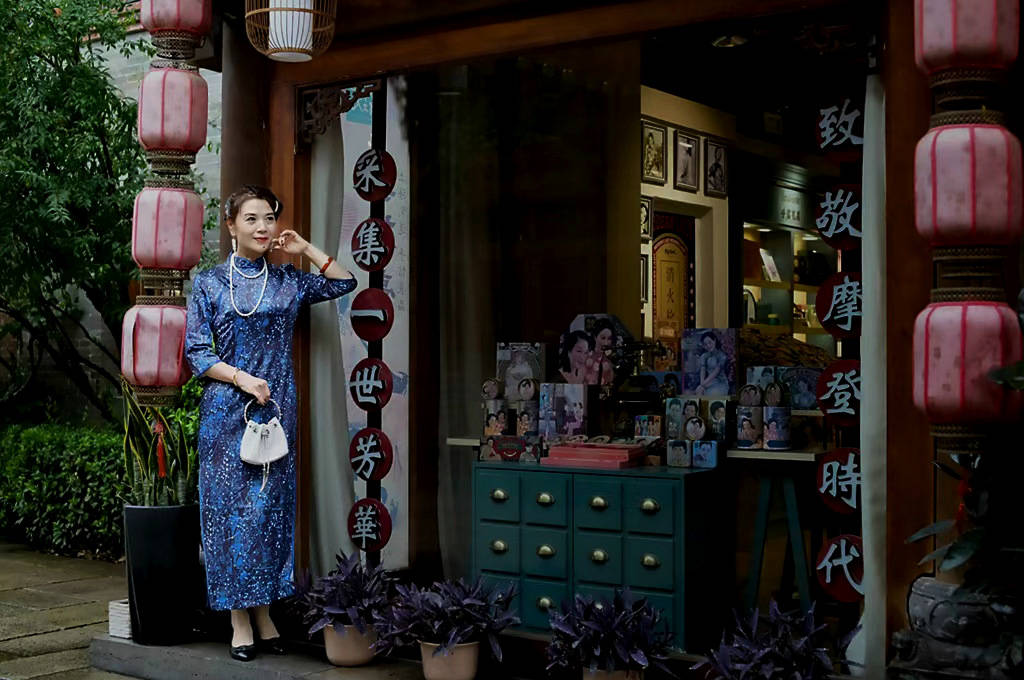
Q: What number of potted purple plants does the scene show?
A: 4